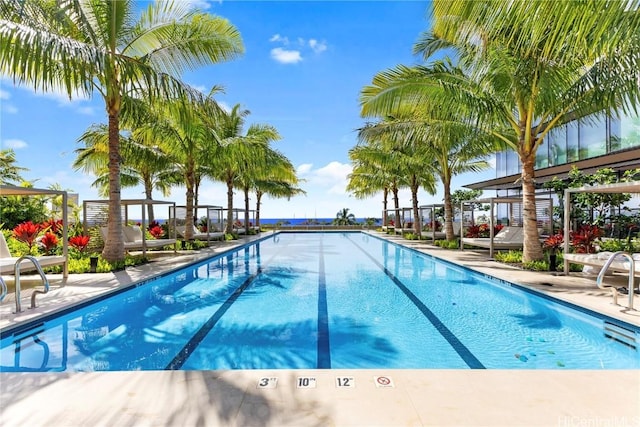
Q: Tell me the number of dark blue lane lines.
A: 3